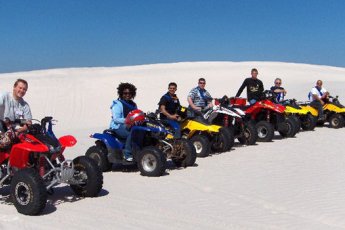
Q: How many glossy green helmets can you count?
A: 0